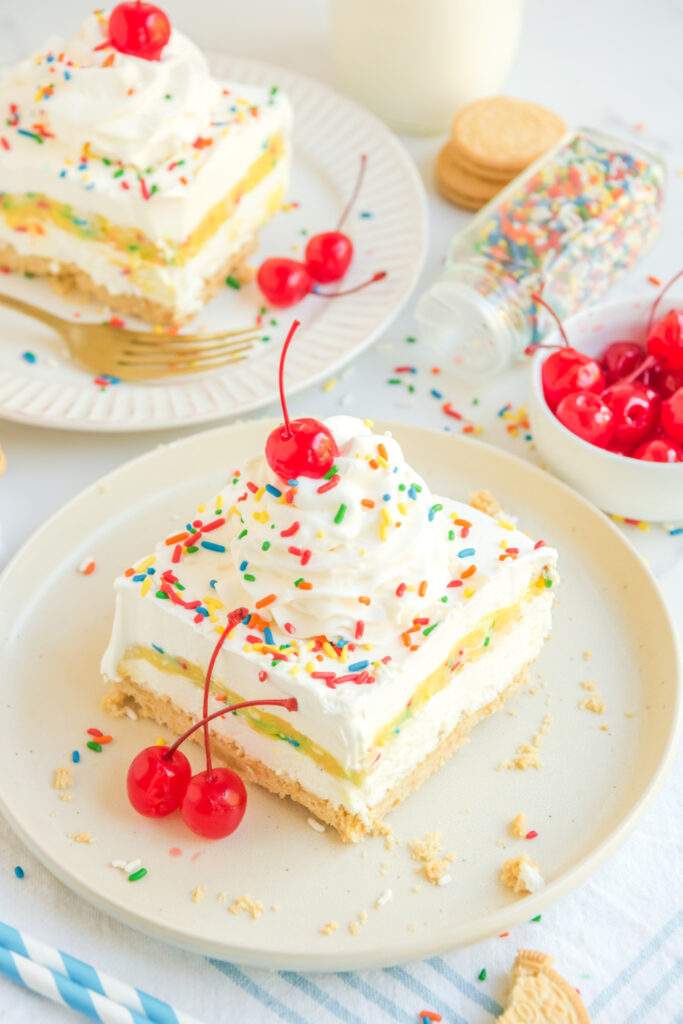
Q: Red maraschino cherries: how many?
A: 14